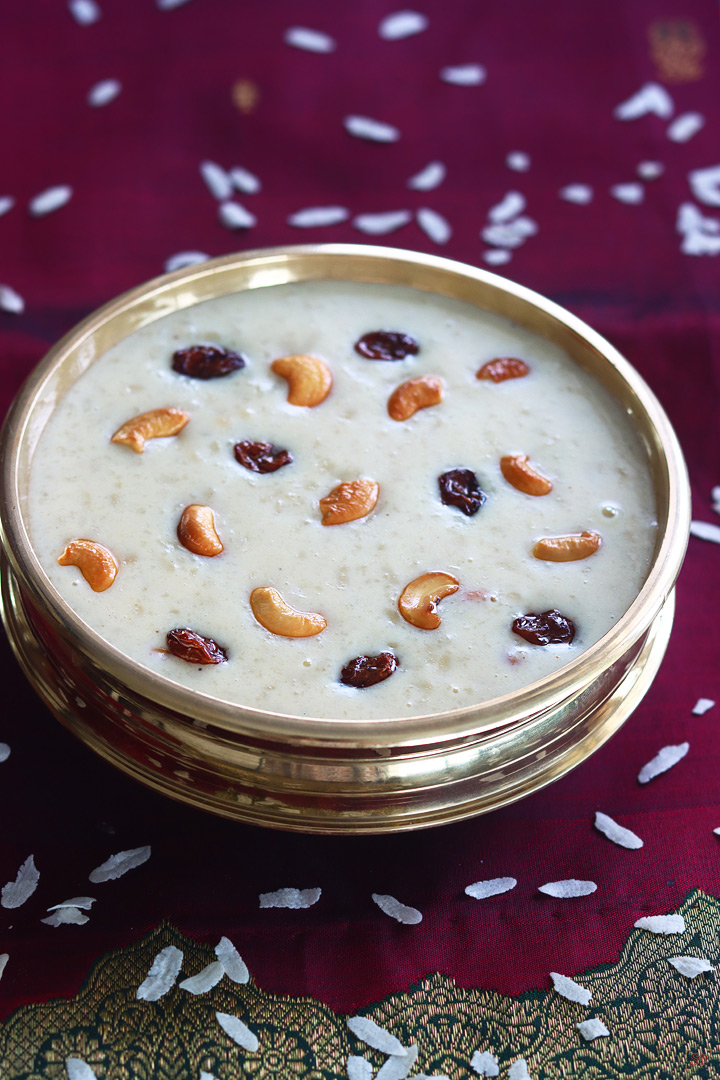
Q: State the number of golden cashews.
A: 11